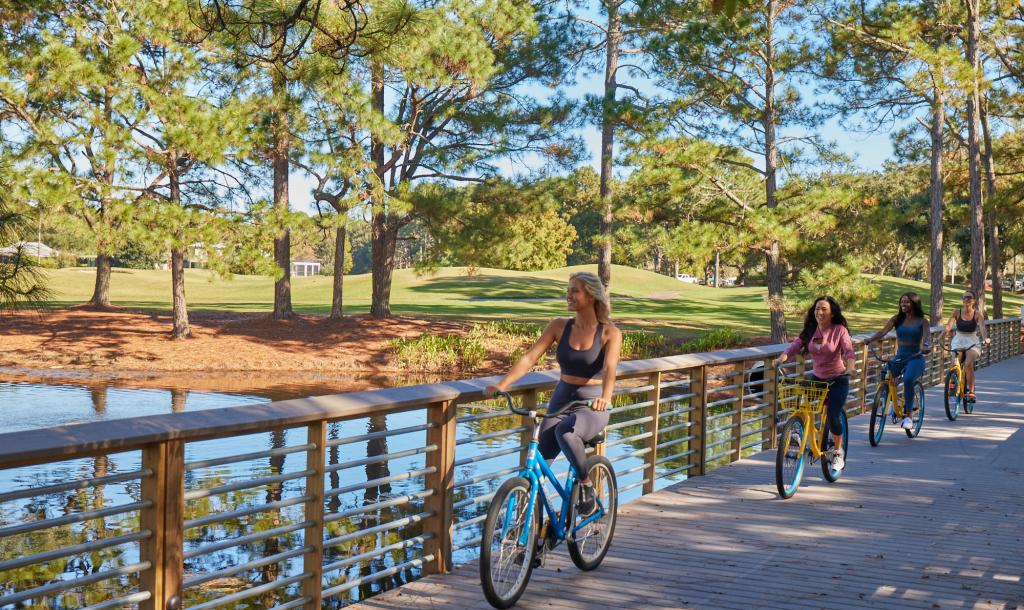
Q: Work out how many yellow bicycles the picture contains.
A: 3